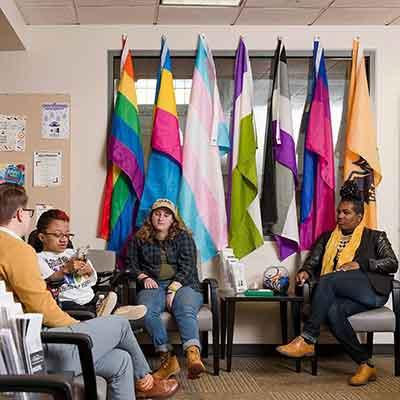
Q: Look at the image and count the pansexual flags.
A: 1